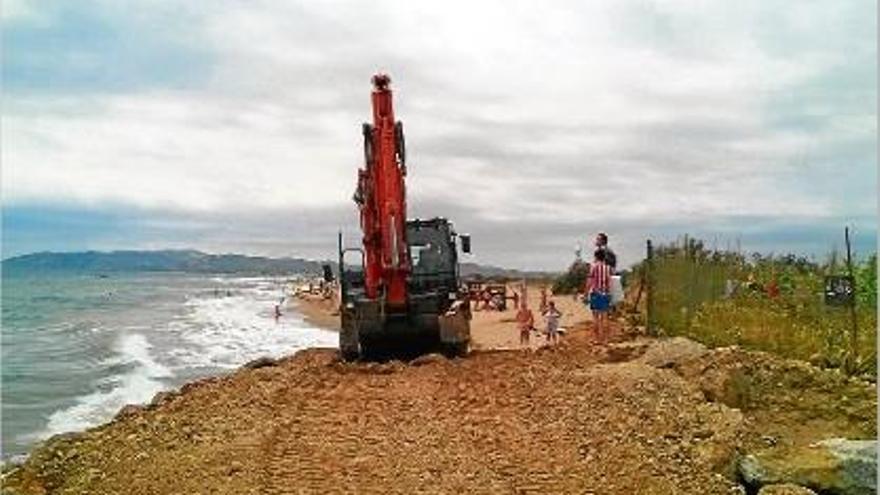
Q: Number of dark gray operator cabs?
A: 1